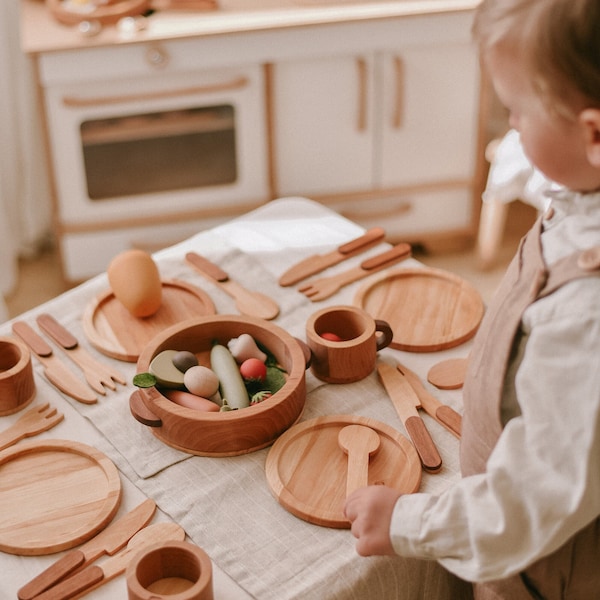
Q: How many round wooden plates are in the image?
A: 4